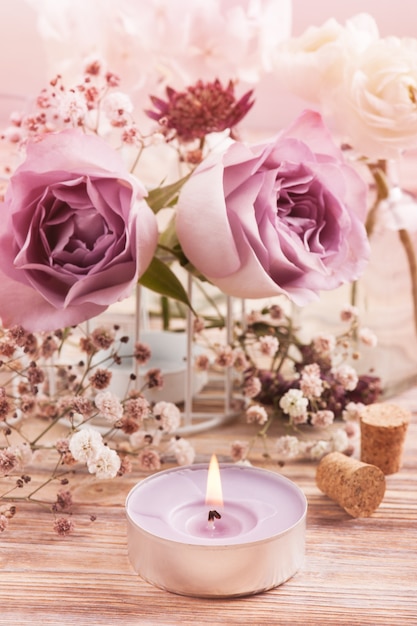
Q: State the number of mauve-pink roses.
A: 2